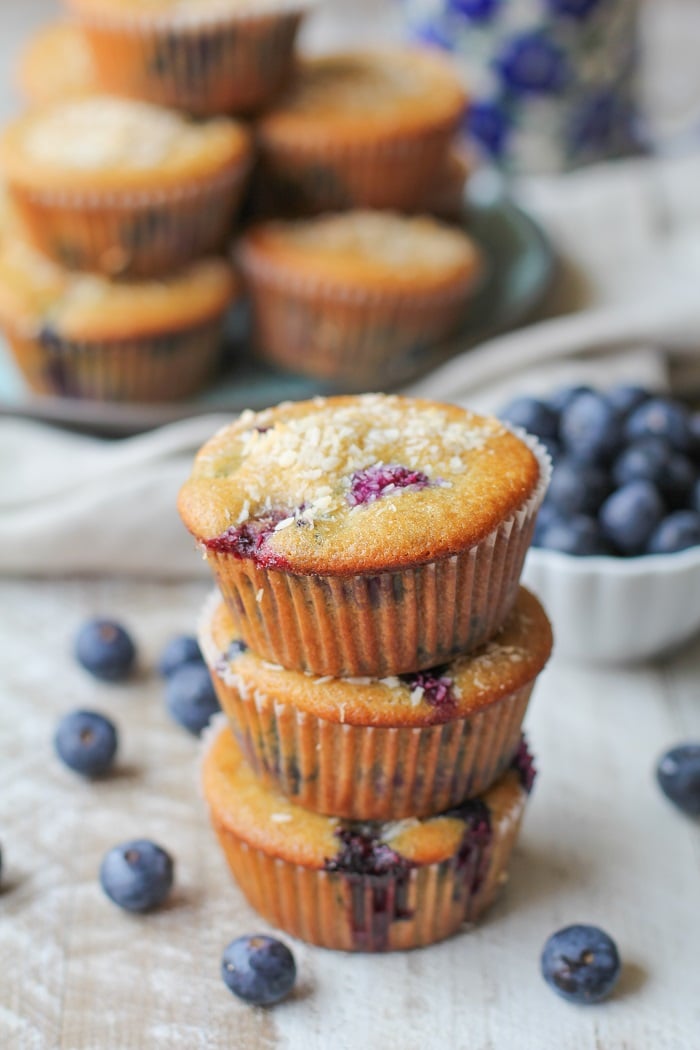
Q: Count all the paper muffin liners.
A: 8